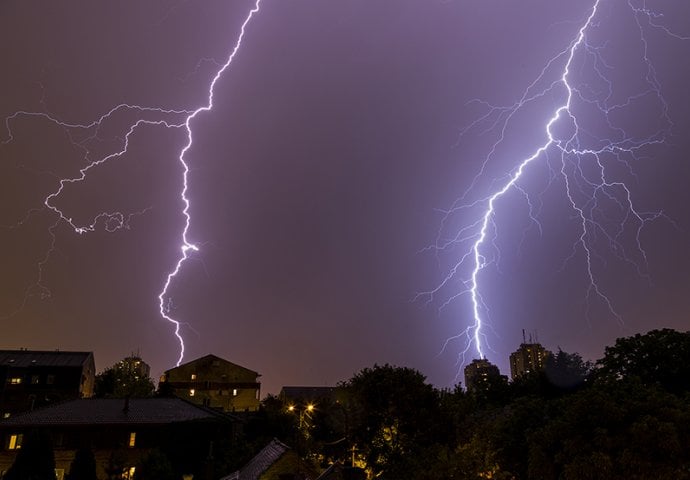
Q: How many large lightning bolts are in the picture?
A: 2